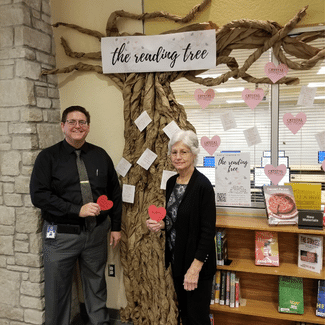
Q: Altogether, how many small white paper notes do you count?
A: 10